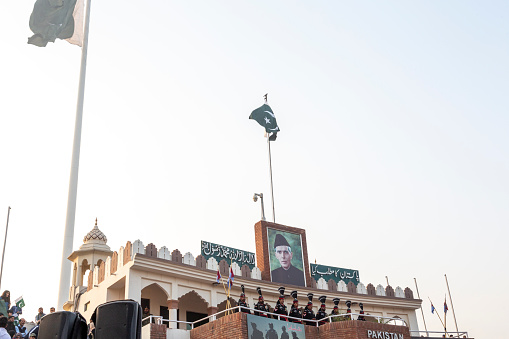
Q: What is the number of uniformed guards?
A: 9